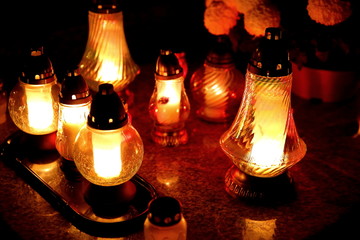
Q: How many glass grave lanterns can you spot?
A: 8